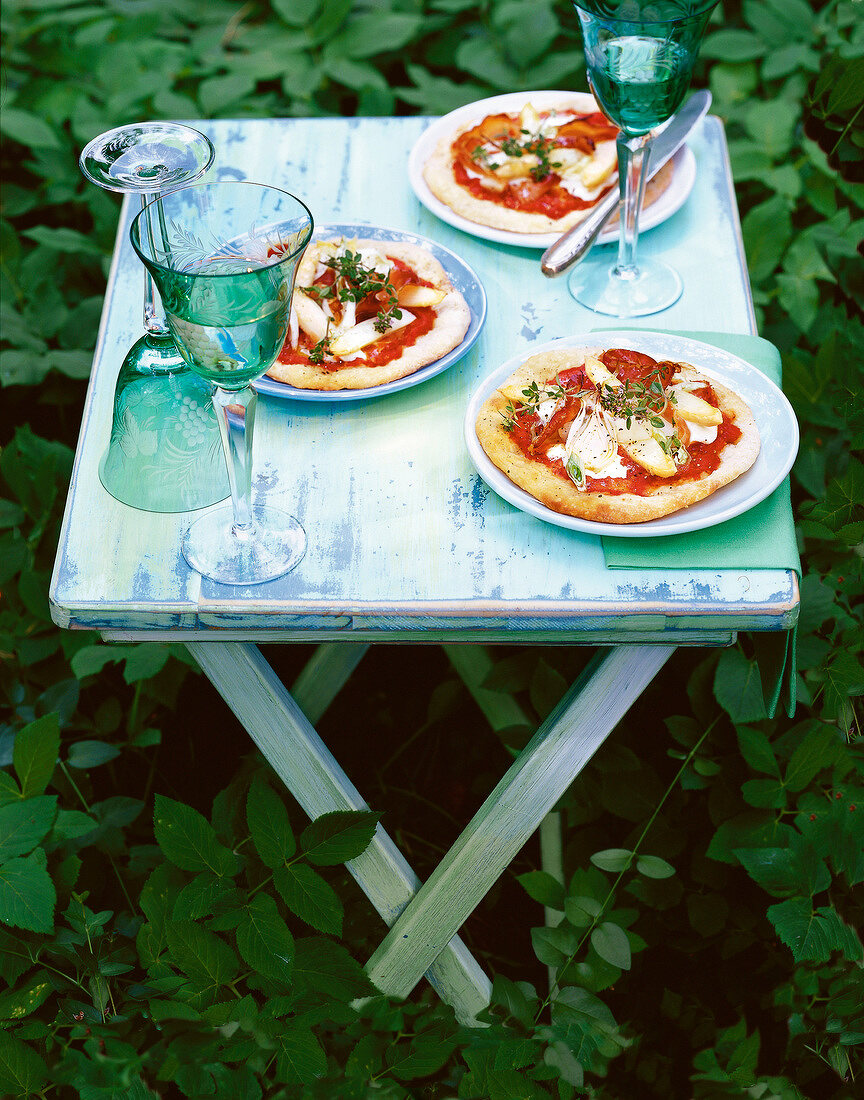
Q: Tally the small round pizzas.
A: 3